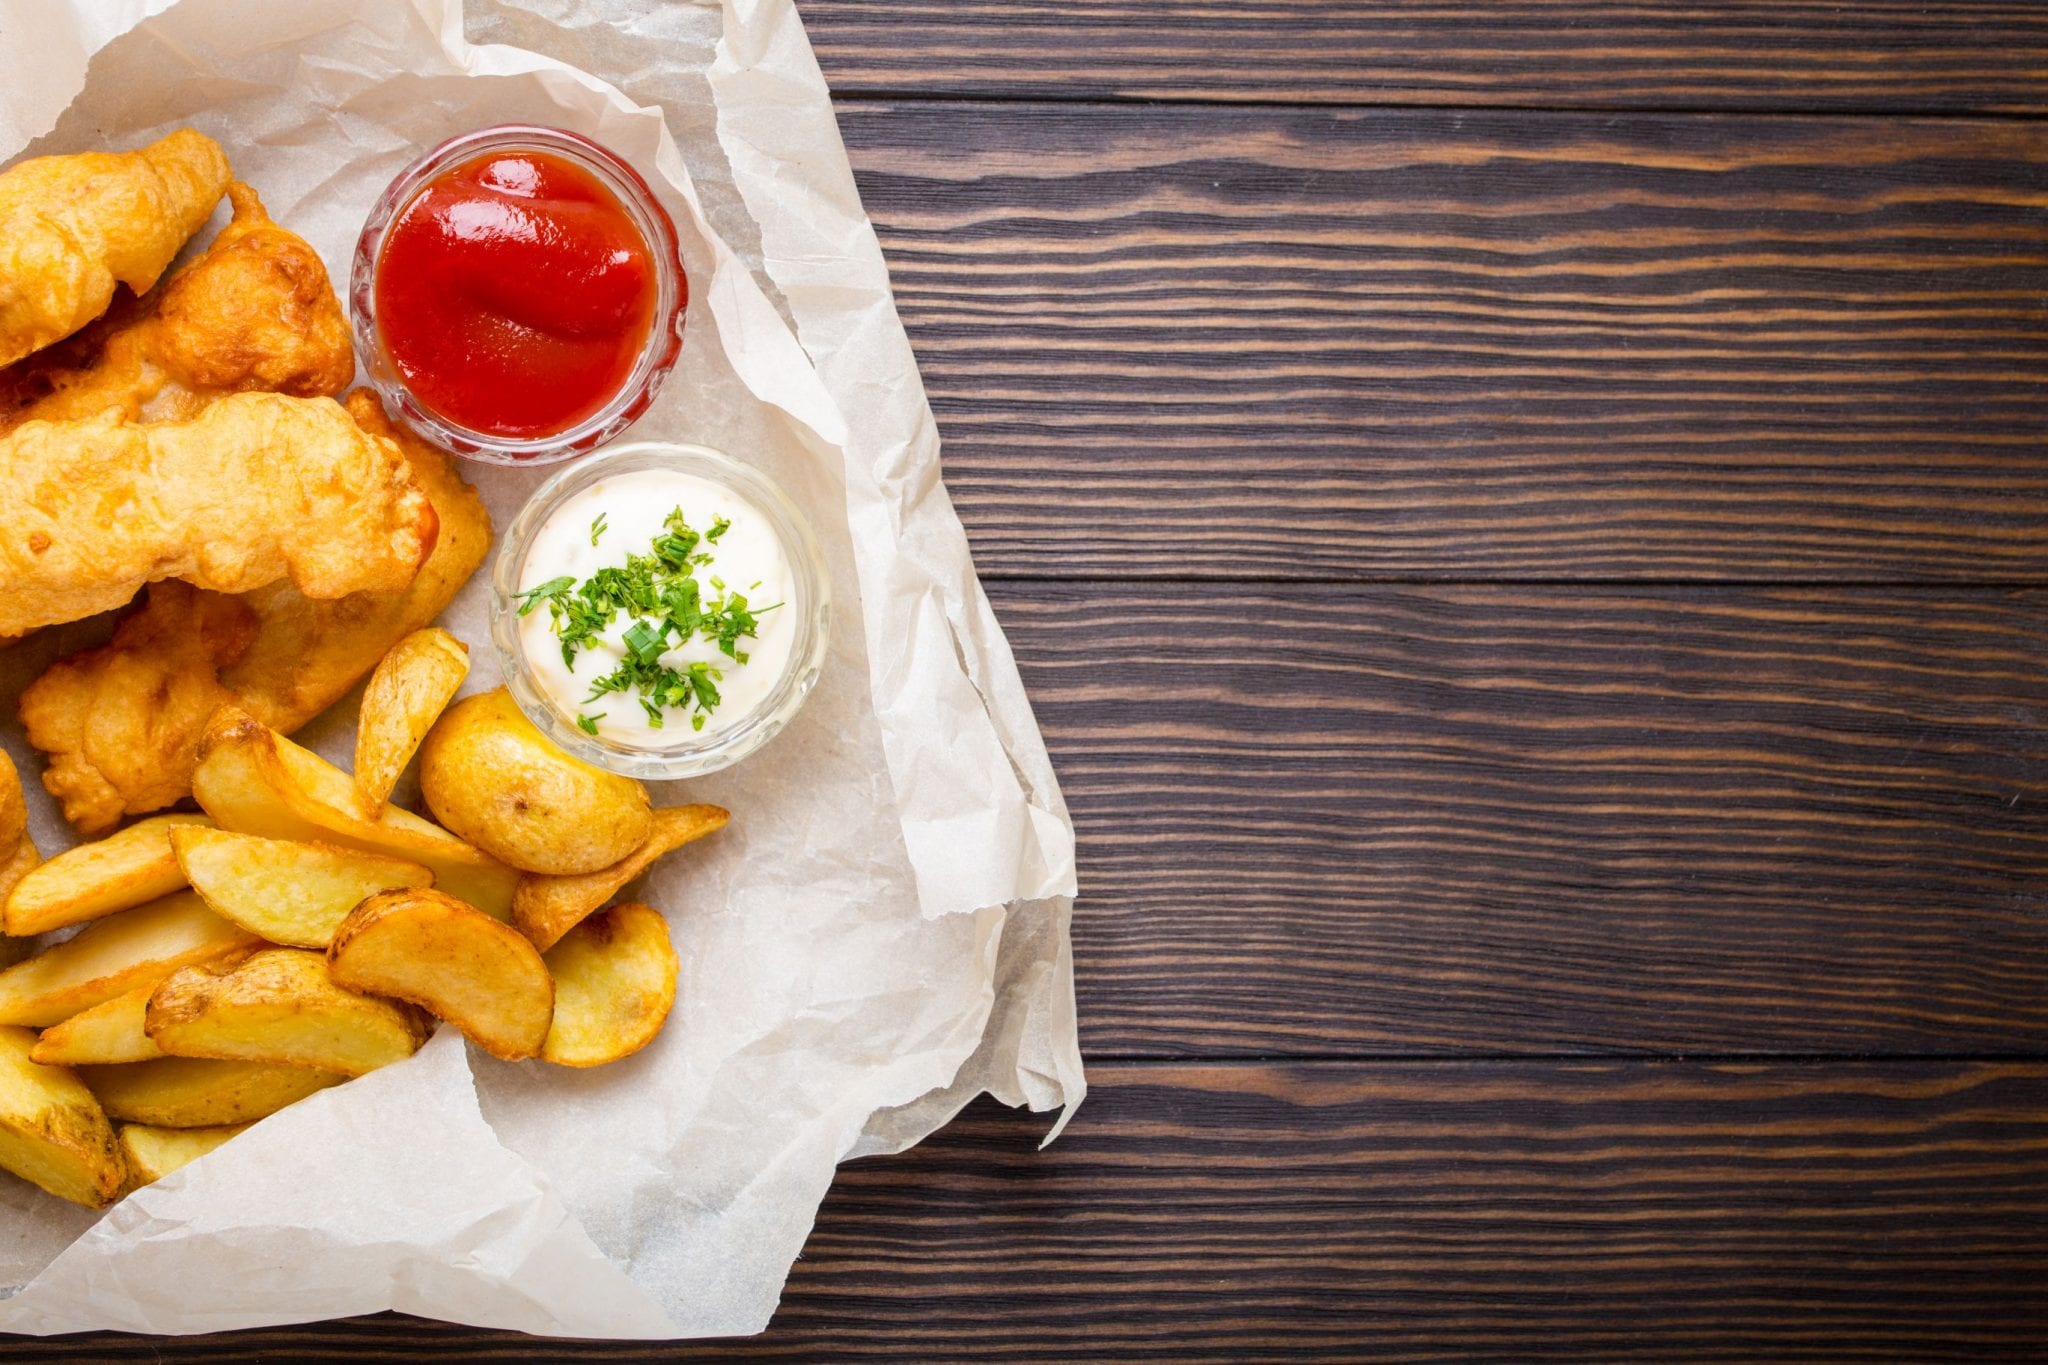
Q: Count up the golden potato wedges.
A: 14